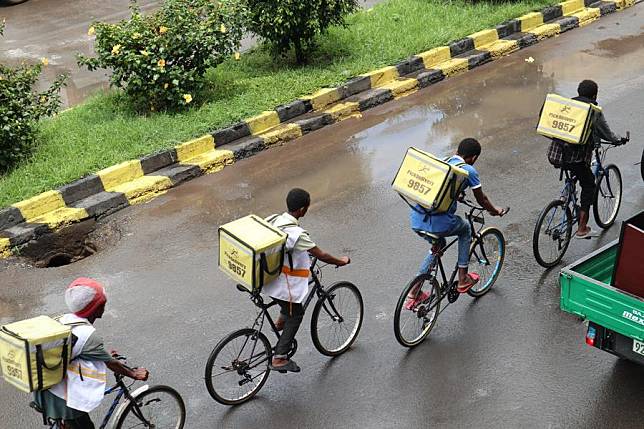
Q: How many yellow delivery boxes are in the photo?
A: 4